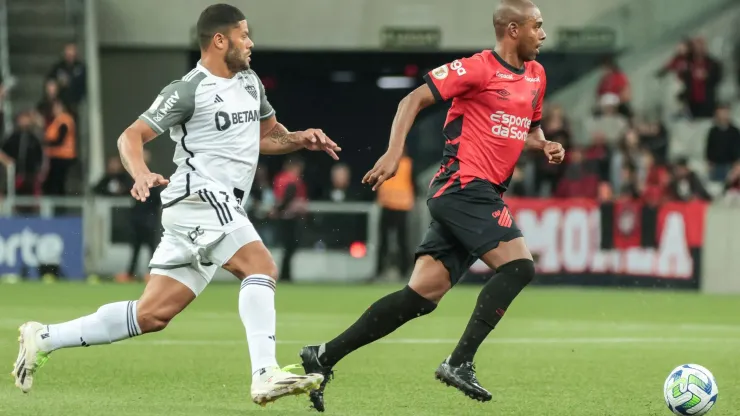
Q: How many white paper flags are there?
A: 0